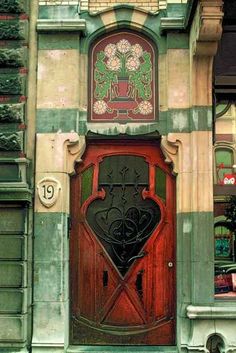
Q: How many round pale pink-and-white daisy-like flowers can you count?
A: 7